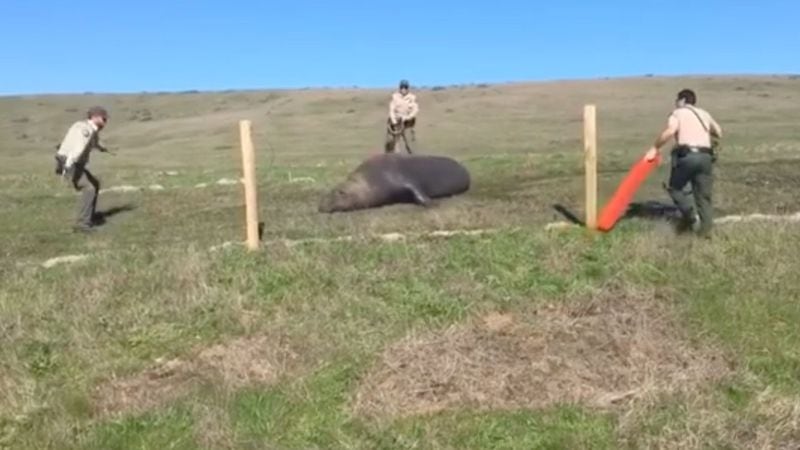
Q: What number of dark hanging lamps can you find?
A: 0